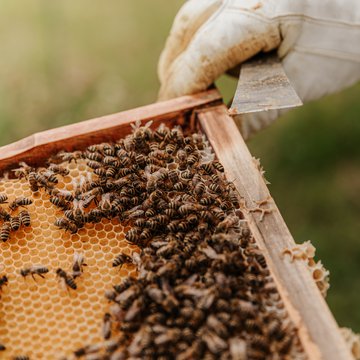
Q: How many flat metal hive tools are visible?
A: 1